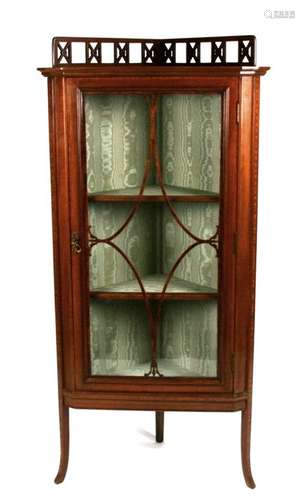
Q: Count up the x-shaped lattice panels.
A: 8